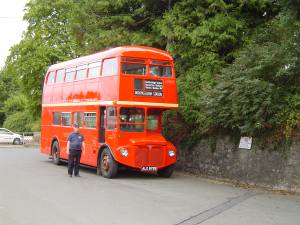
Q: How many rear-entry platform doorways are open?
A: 0